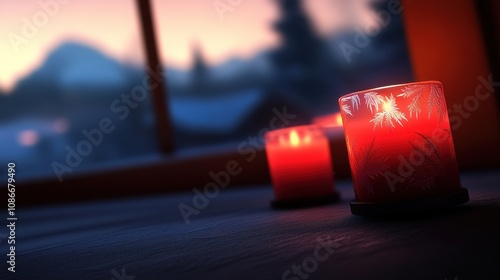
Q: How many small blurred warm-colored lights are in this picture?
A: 2